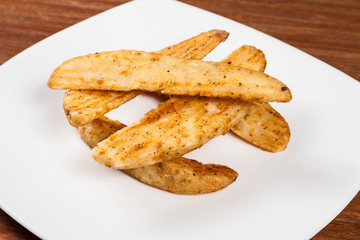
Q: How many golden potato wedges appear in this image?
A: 5